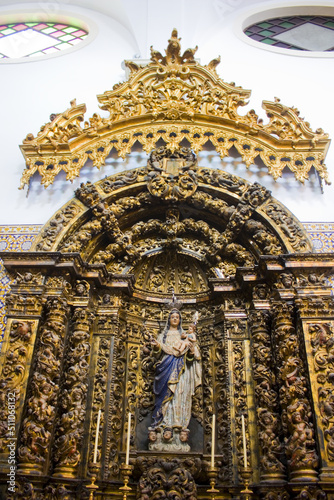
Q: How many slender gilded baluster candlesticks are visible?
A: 4